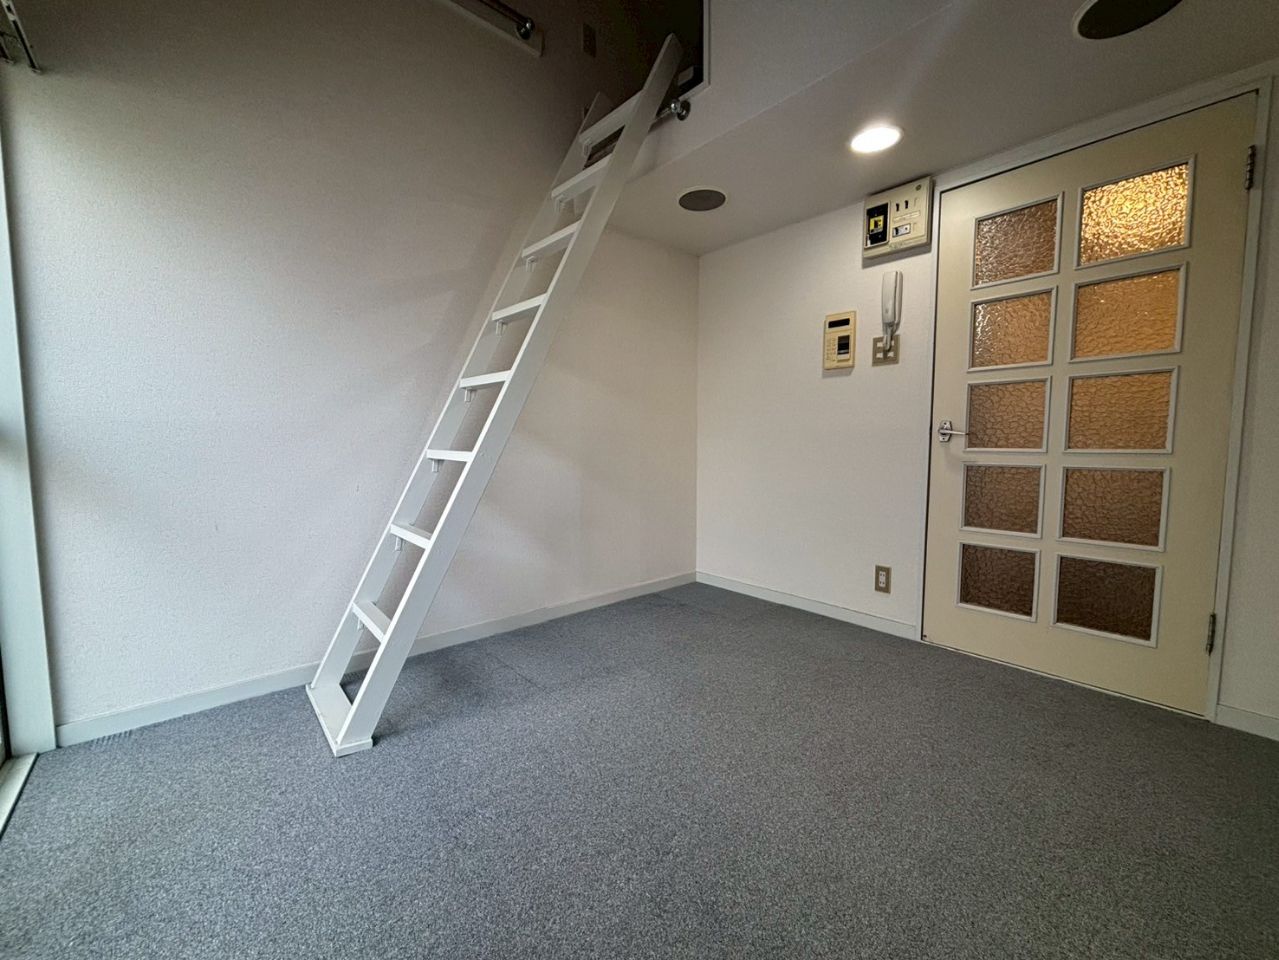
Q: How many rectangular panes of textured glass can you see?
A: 10